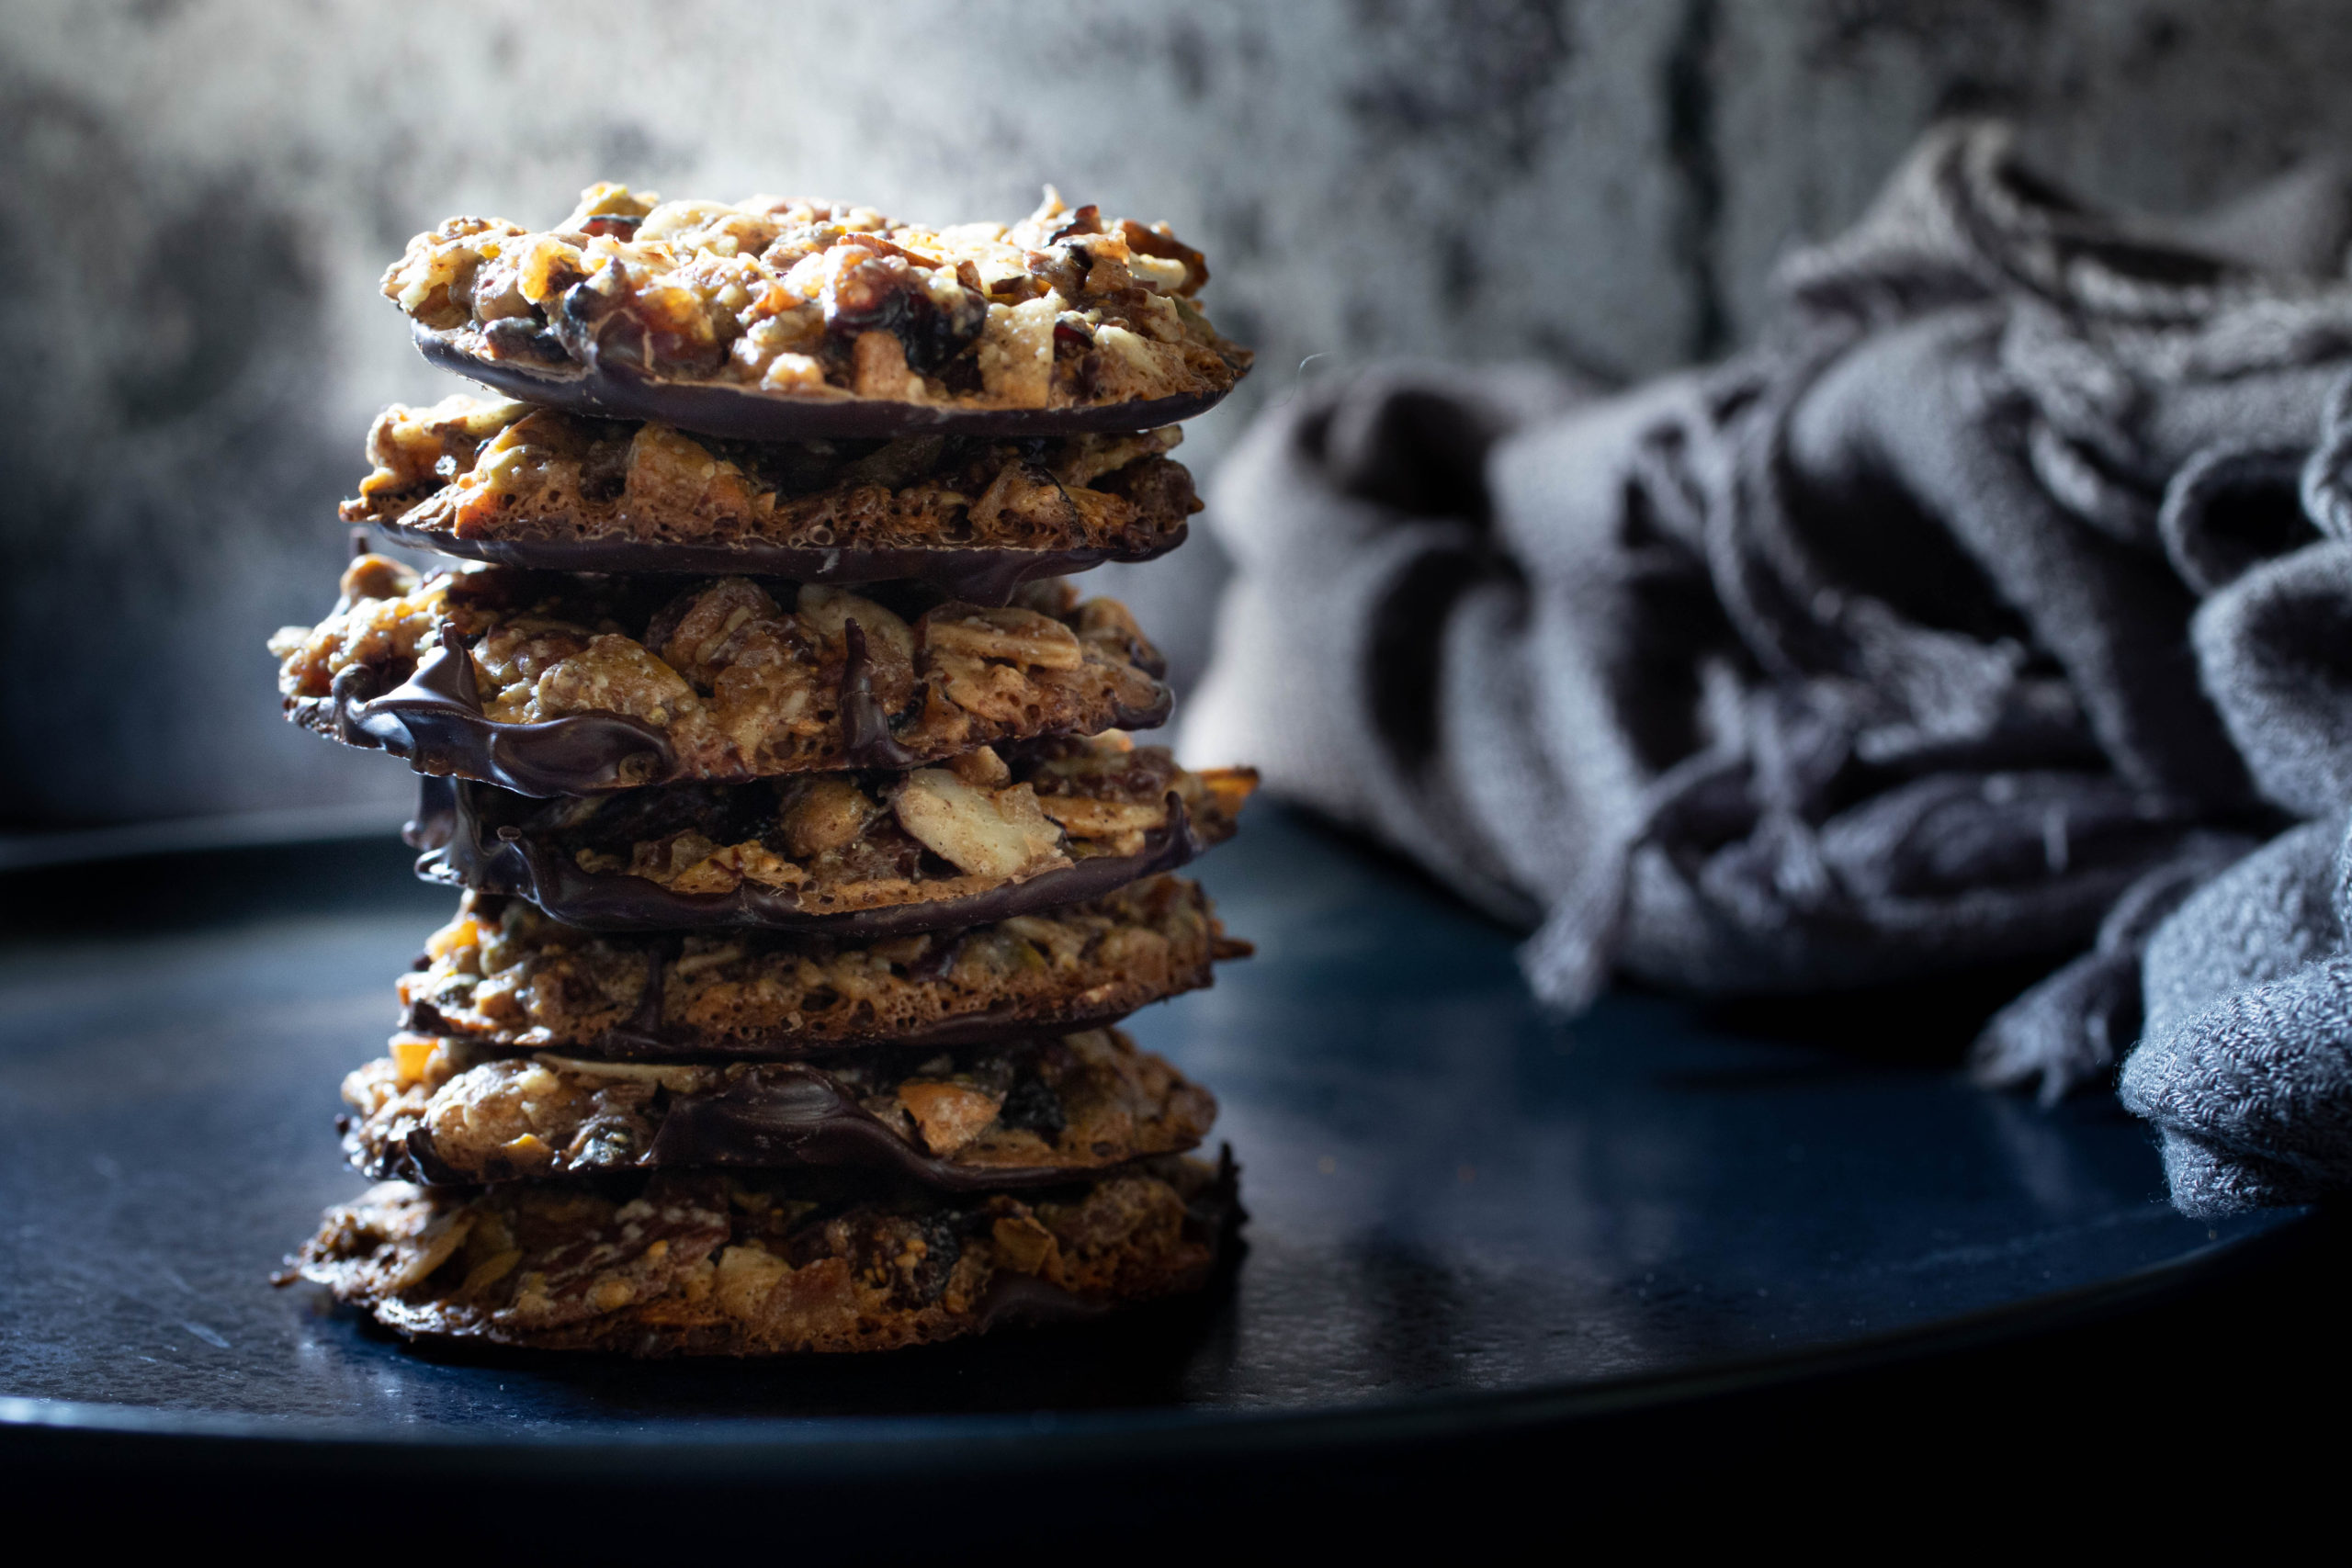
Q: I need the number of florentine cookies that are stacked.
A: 7